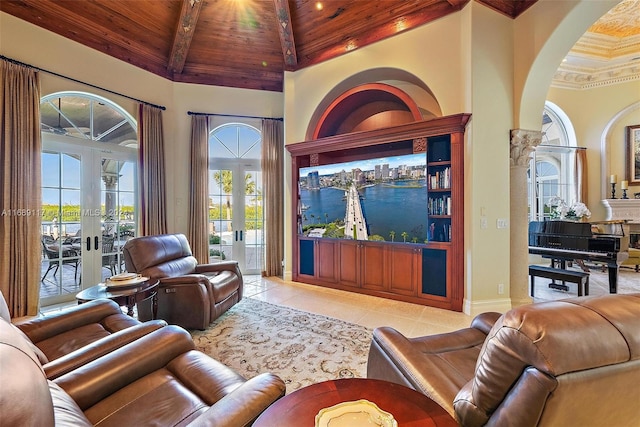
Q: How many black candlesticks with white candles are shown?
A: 2